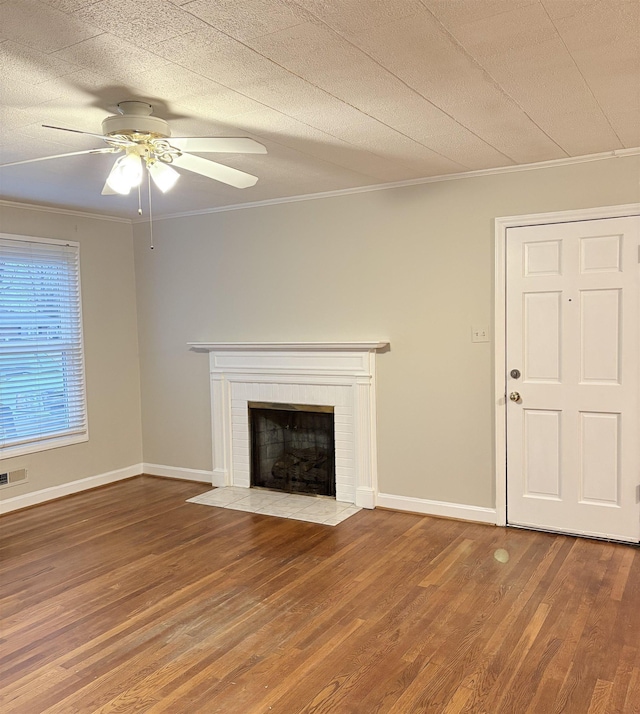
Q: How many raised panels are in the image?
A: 6